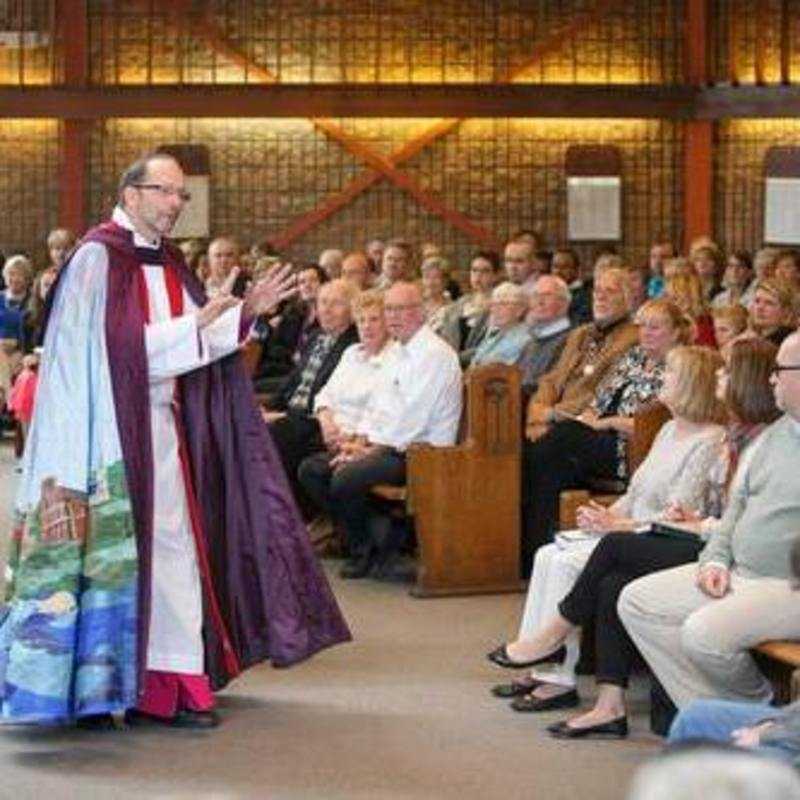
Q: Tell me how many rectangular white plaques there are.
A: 3